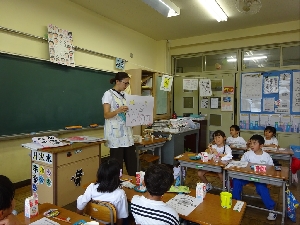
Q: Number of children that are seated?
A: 7